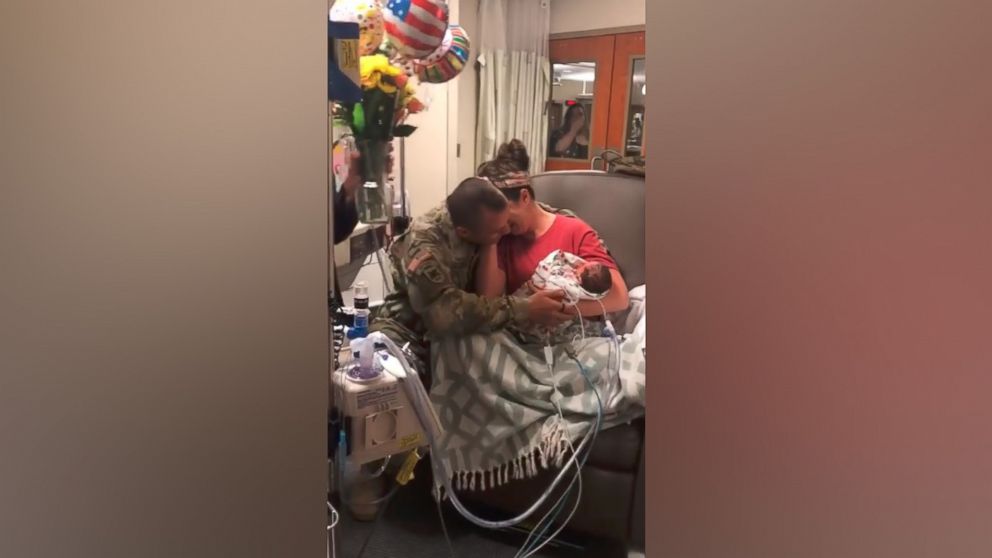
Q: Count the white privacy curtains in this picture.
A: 1